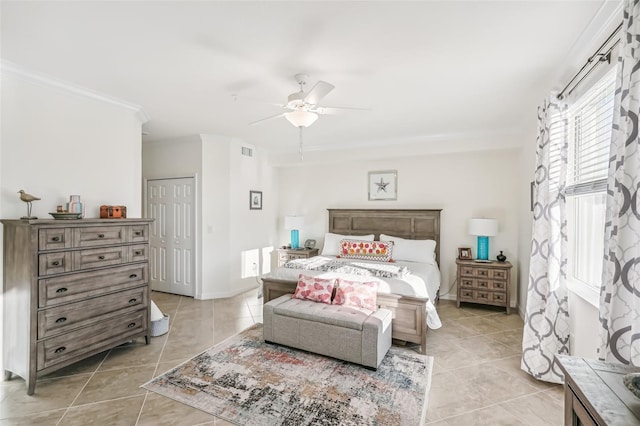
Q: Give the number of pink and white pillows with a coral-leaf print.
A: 2